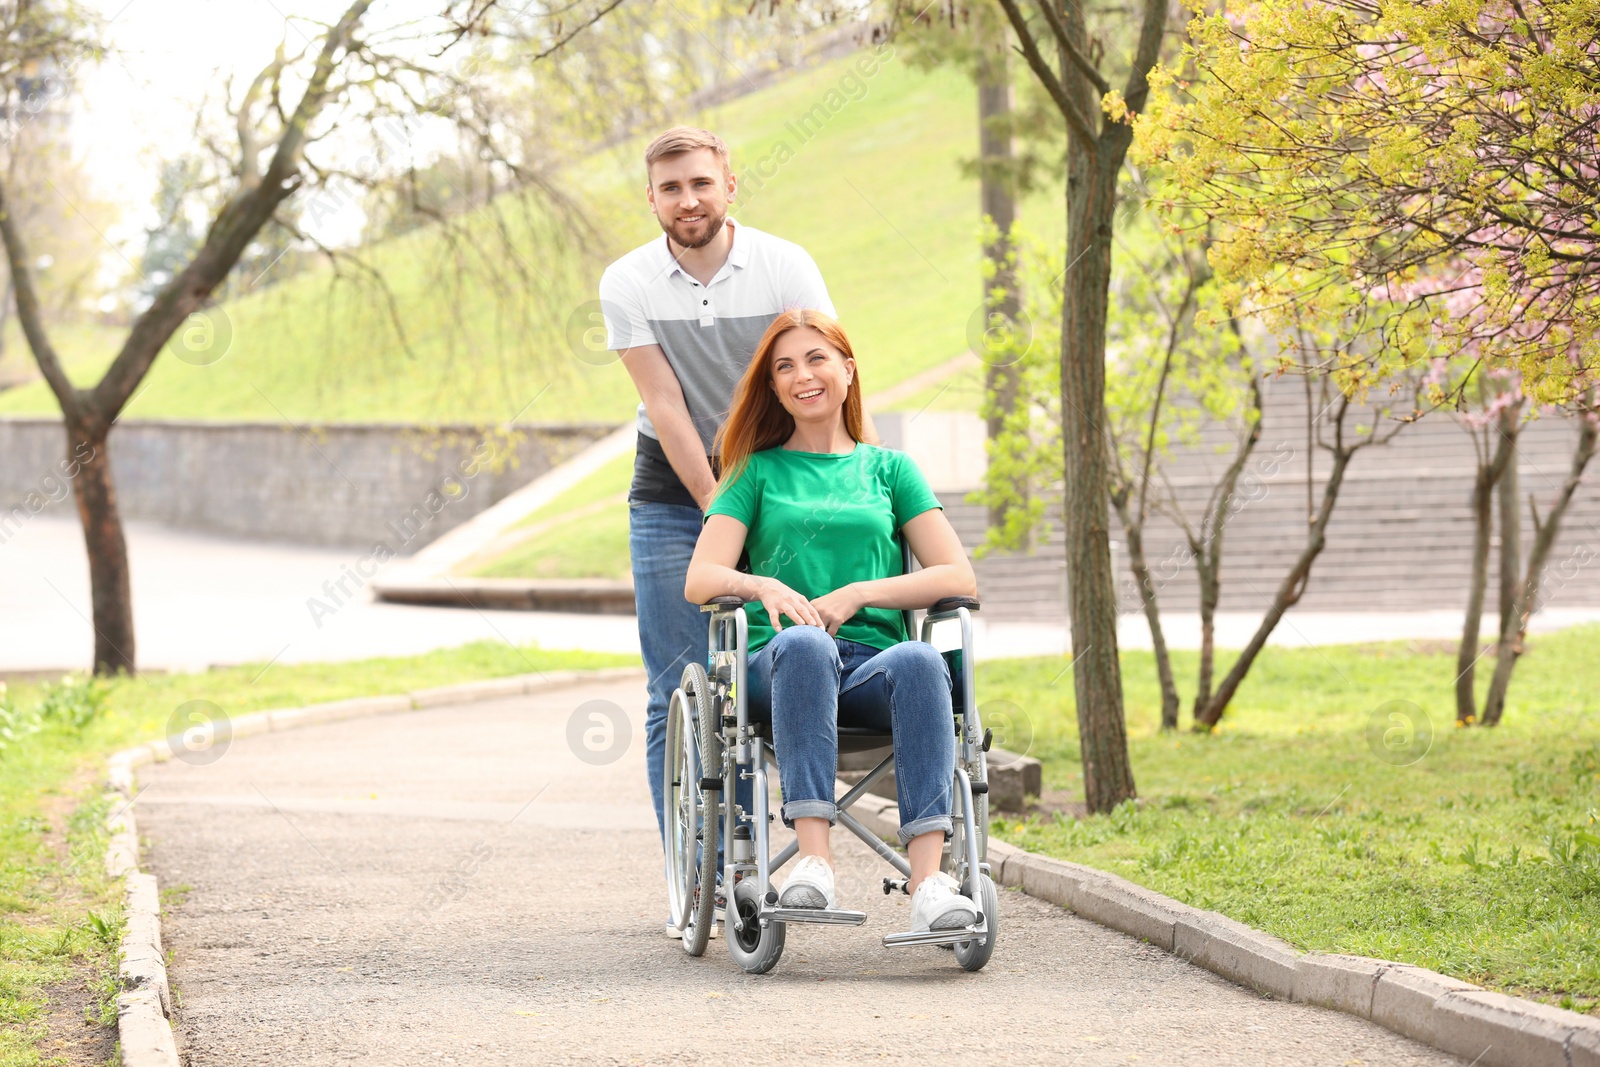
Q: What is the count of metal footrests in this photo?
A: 2